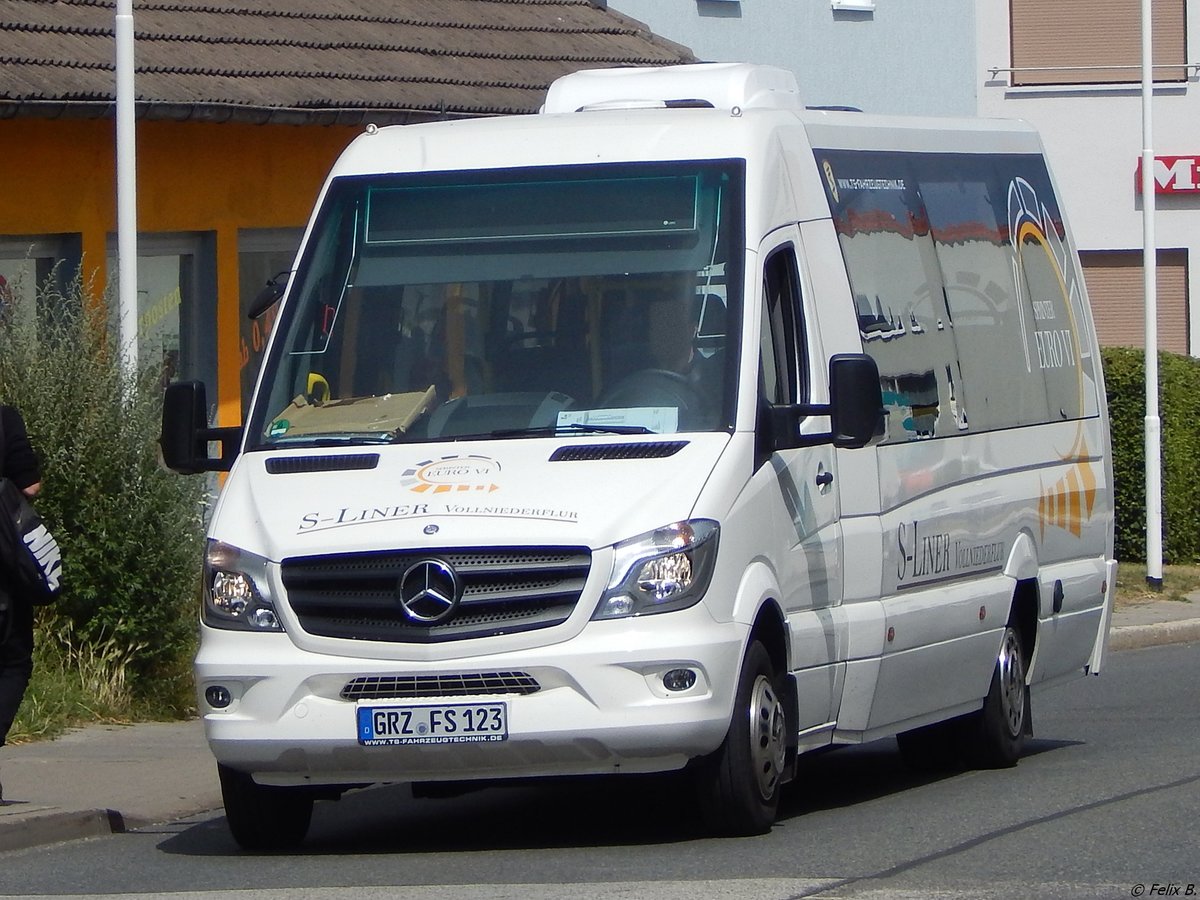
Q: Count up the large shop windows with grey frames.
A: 3